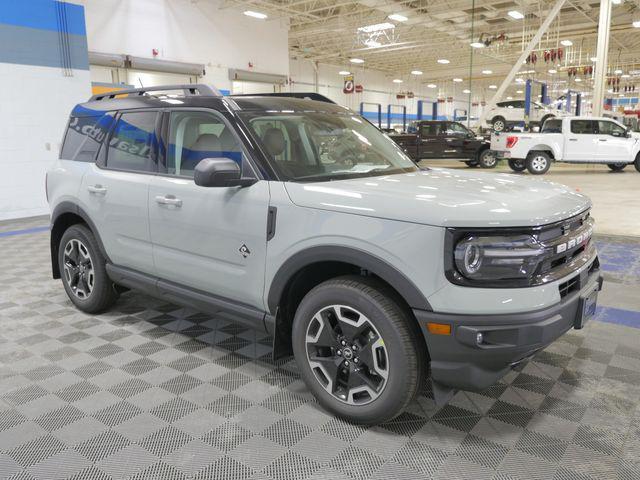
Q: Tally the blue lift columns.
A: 12